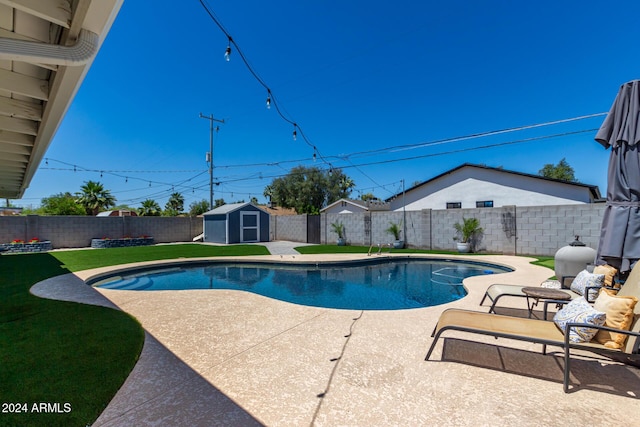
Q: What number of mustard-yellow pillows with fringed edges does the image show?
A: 2